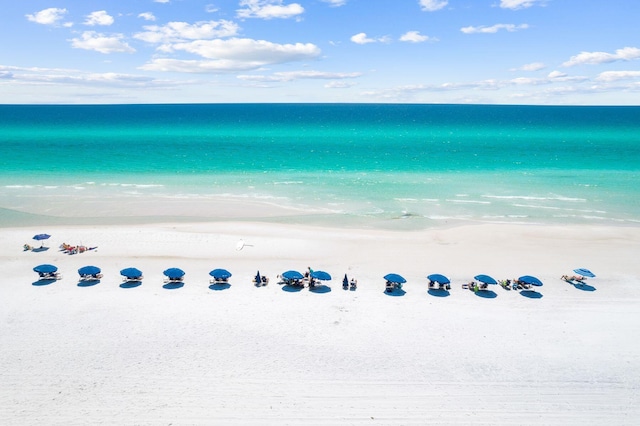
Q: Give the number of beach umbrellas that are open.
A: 13